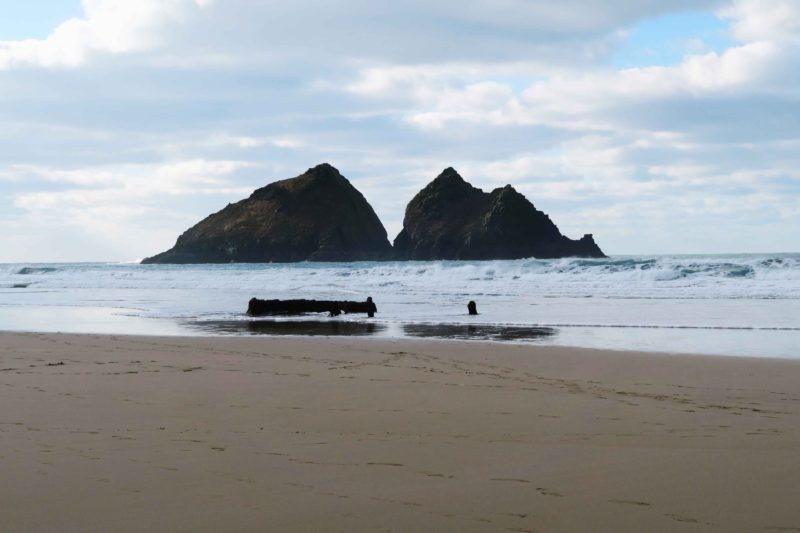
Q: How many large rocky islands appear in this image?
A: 2